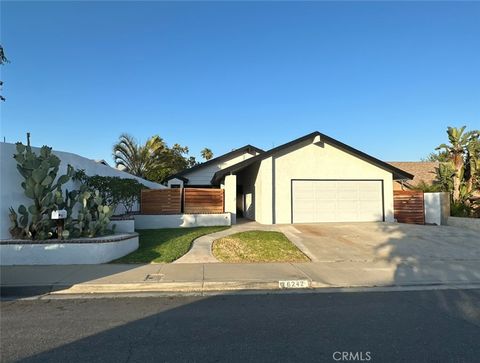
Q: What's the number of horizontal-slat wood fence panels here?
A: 3